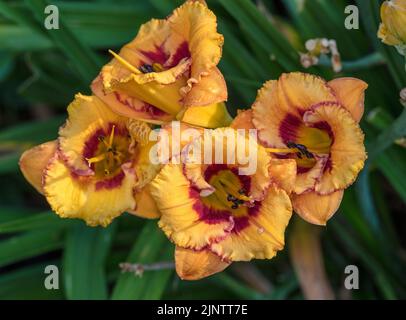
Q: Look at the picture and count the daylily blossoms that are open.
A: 4